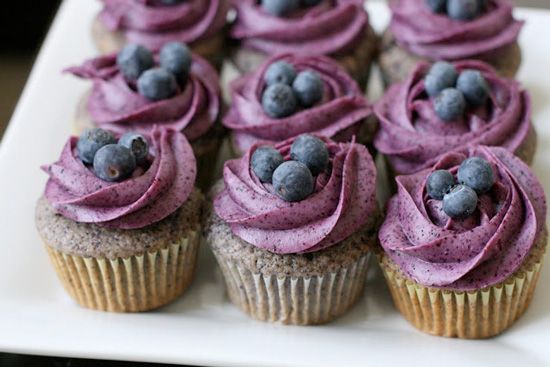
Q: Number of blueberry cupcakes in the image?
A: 9